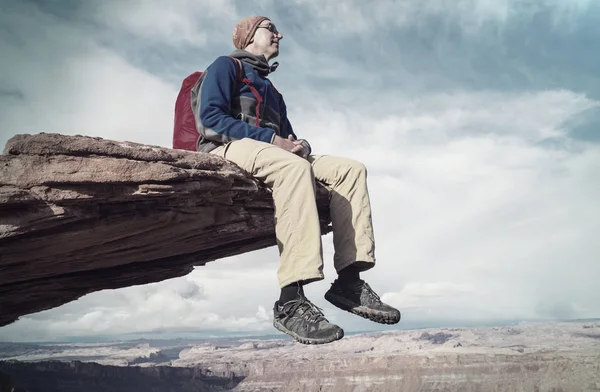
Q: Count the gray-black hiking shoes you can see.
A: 2